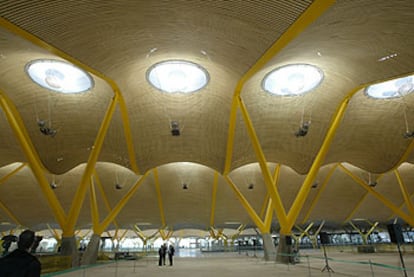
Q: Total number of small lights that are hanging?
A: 10